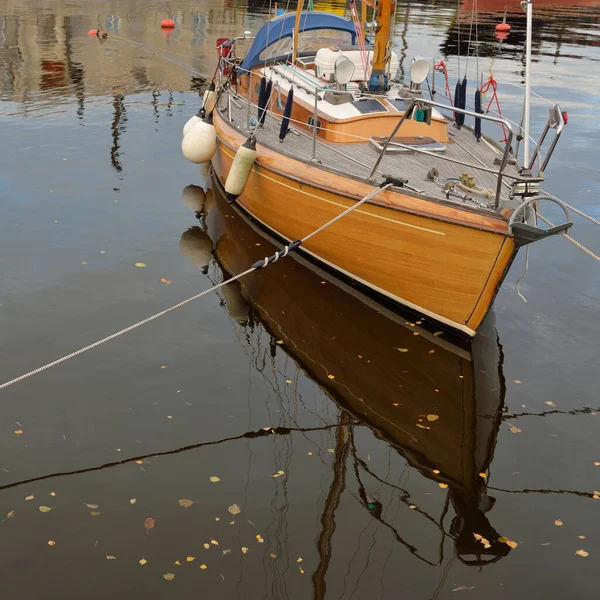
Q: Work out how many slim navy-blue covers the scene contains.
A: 6